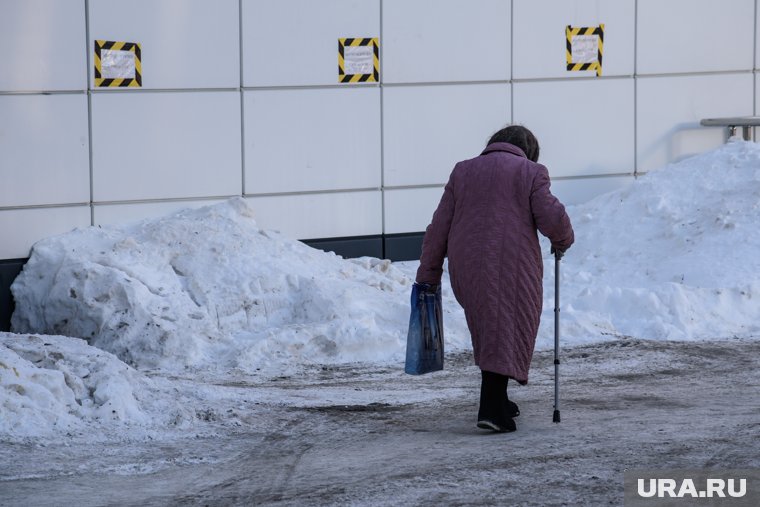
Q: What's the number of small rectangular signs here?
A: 3